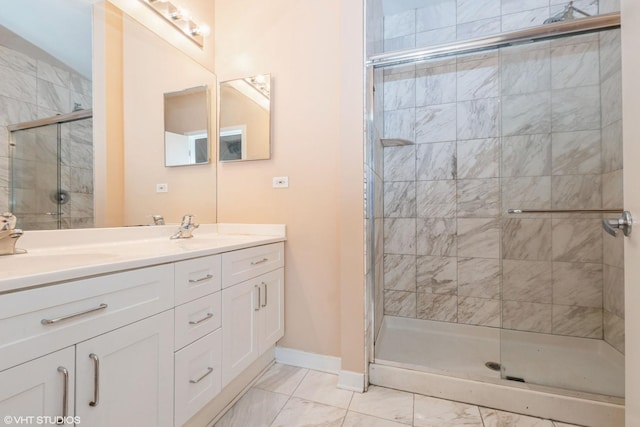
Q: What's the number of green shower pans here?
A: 0